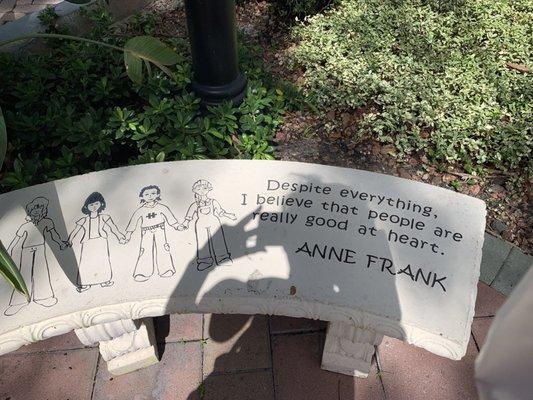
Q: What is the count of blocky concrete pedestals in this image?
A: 2